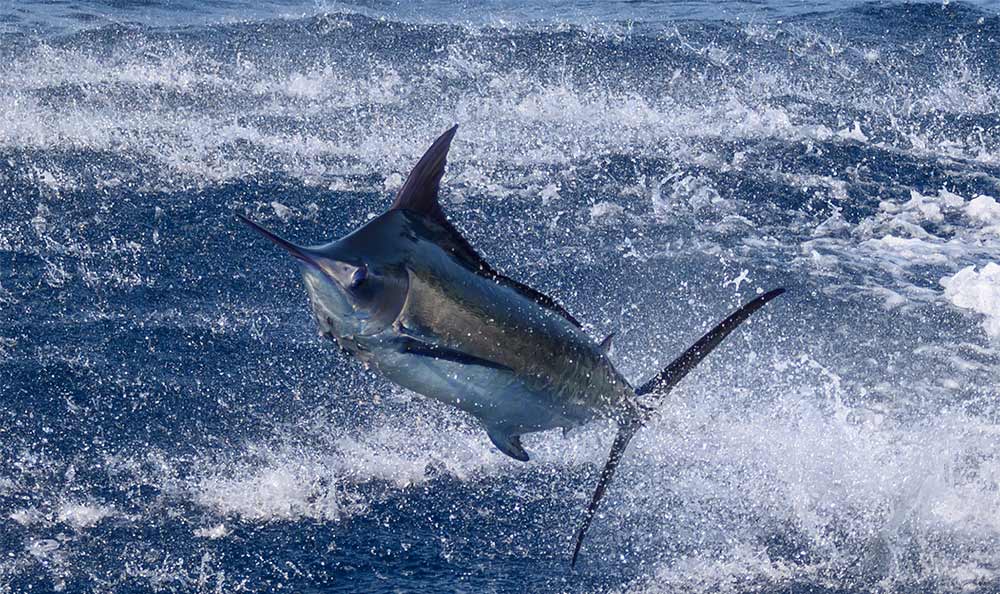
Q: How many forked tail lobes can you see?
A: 2